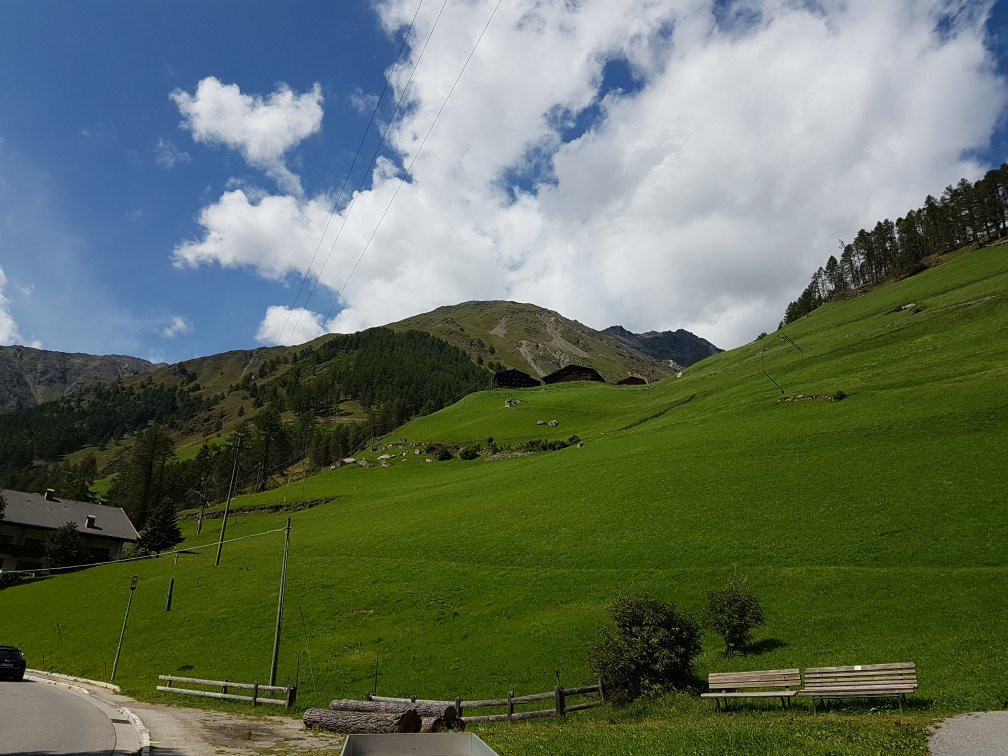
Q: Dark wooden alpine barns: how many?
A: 3